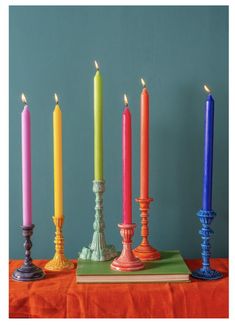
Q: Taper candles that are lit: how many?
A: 6